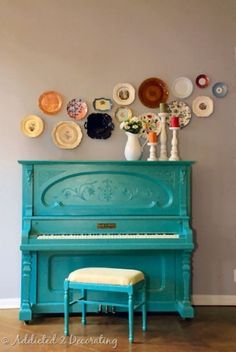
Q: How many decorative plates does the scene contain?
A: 15